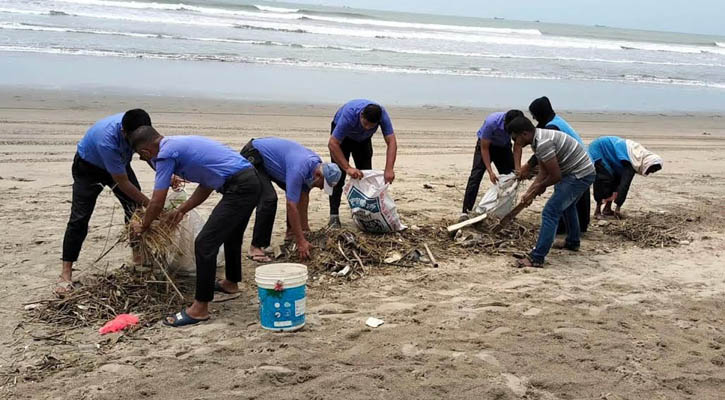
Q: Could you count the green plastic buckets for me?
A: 0